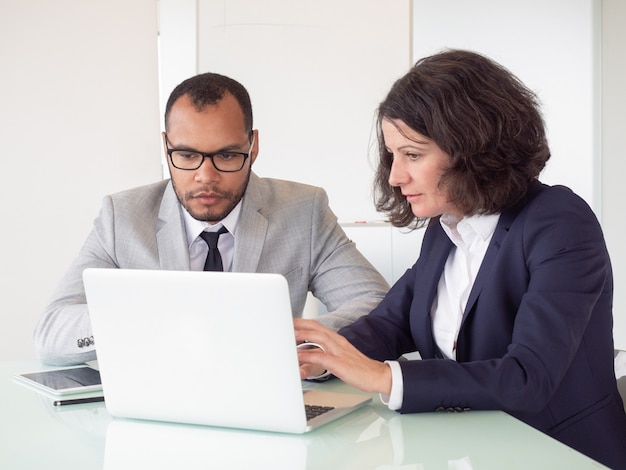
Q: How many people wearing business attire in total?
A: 2